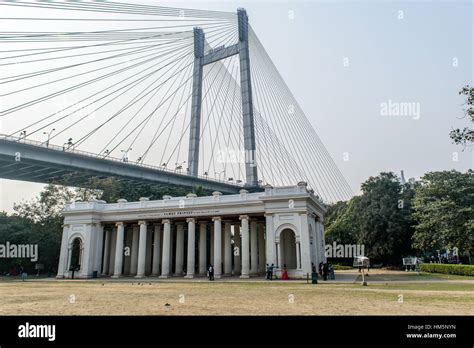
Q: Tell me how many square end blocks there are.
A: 2